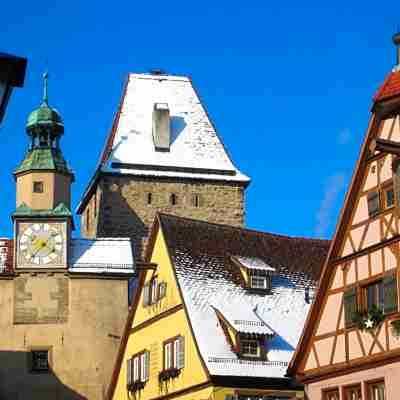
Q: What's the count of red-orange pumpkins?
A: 0